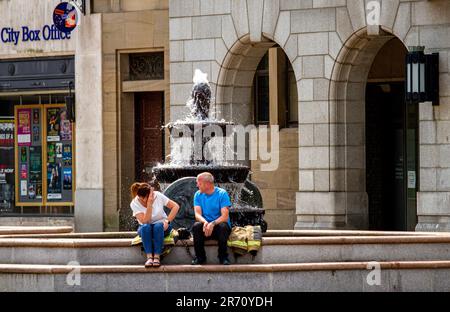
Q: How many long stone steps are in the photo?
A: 2